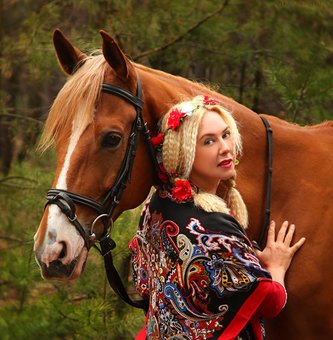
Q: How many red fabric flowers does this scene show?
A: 5